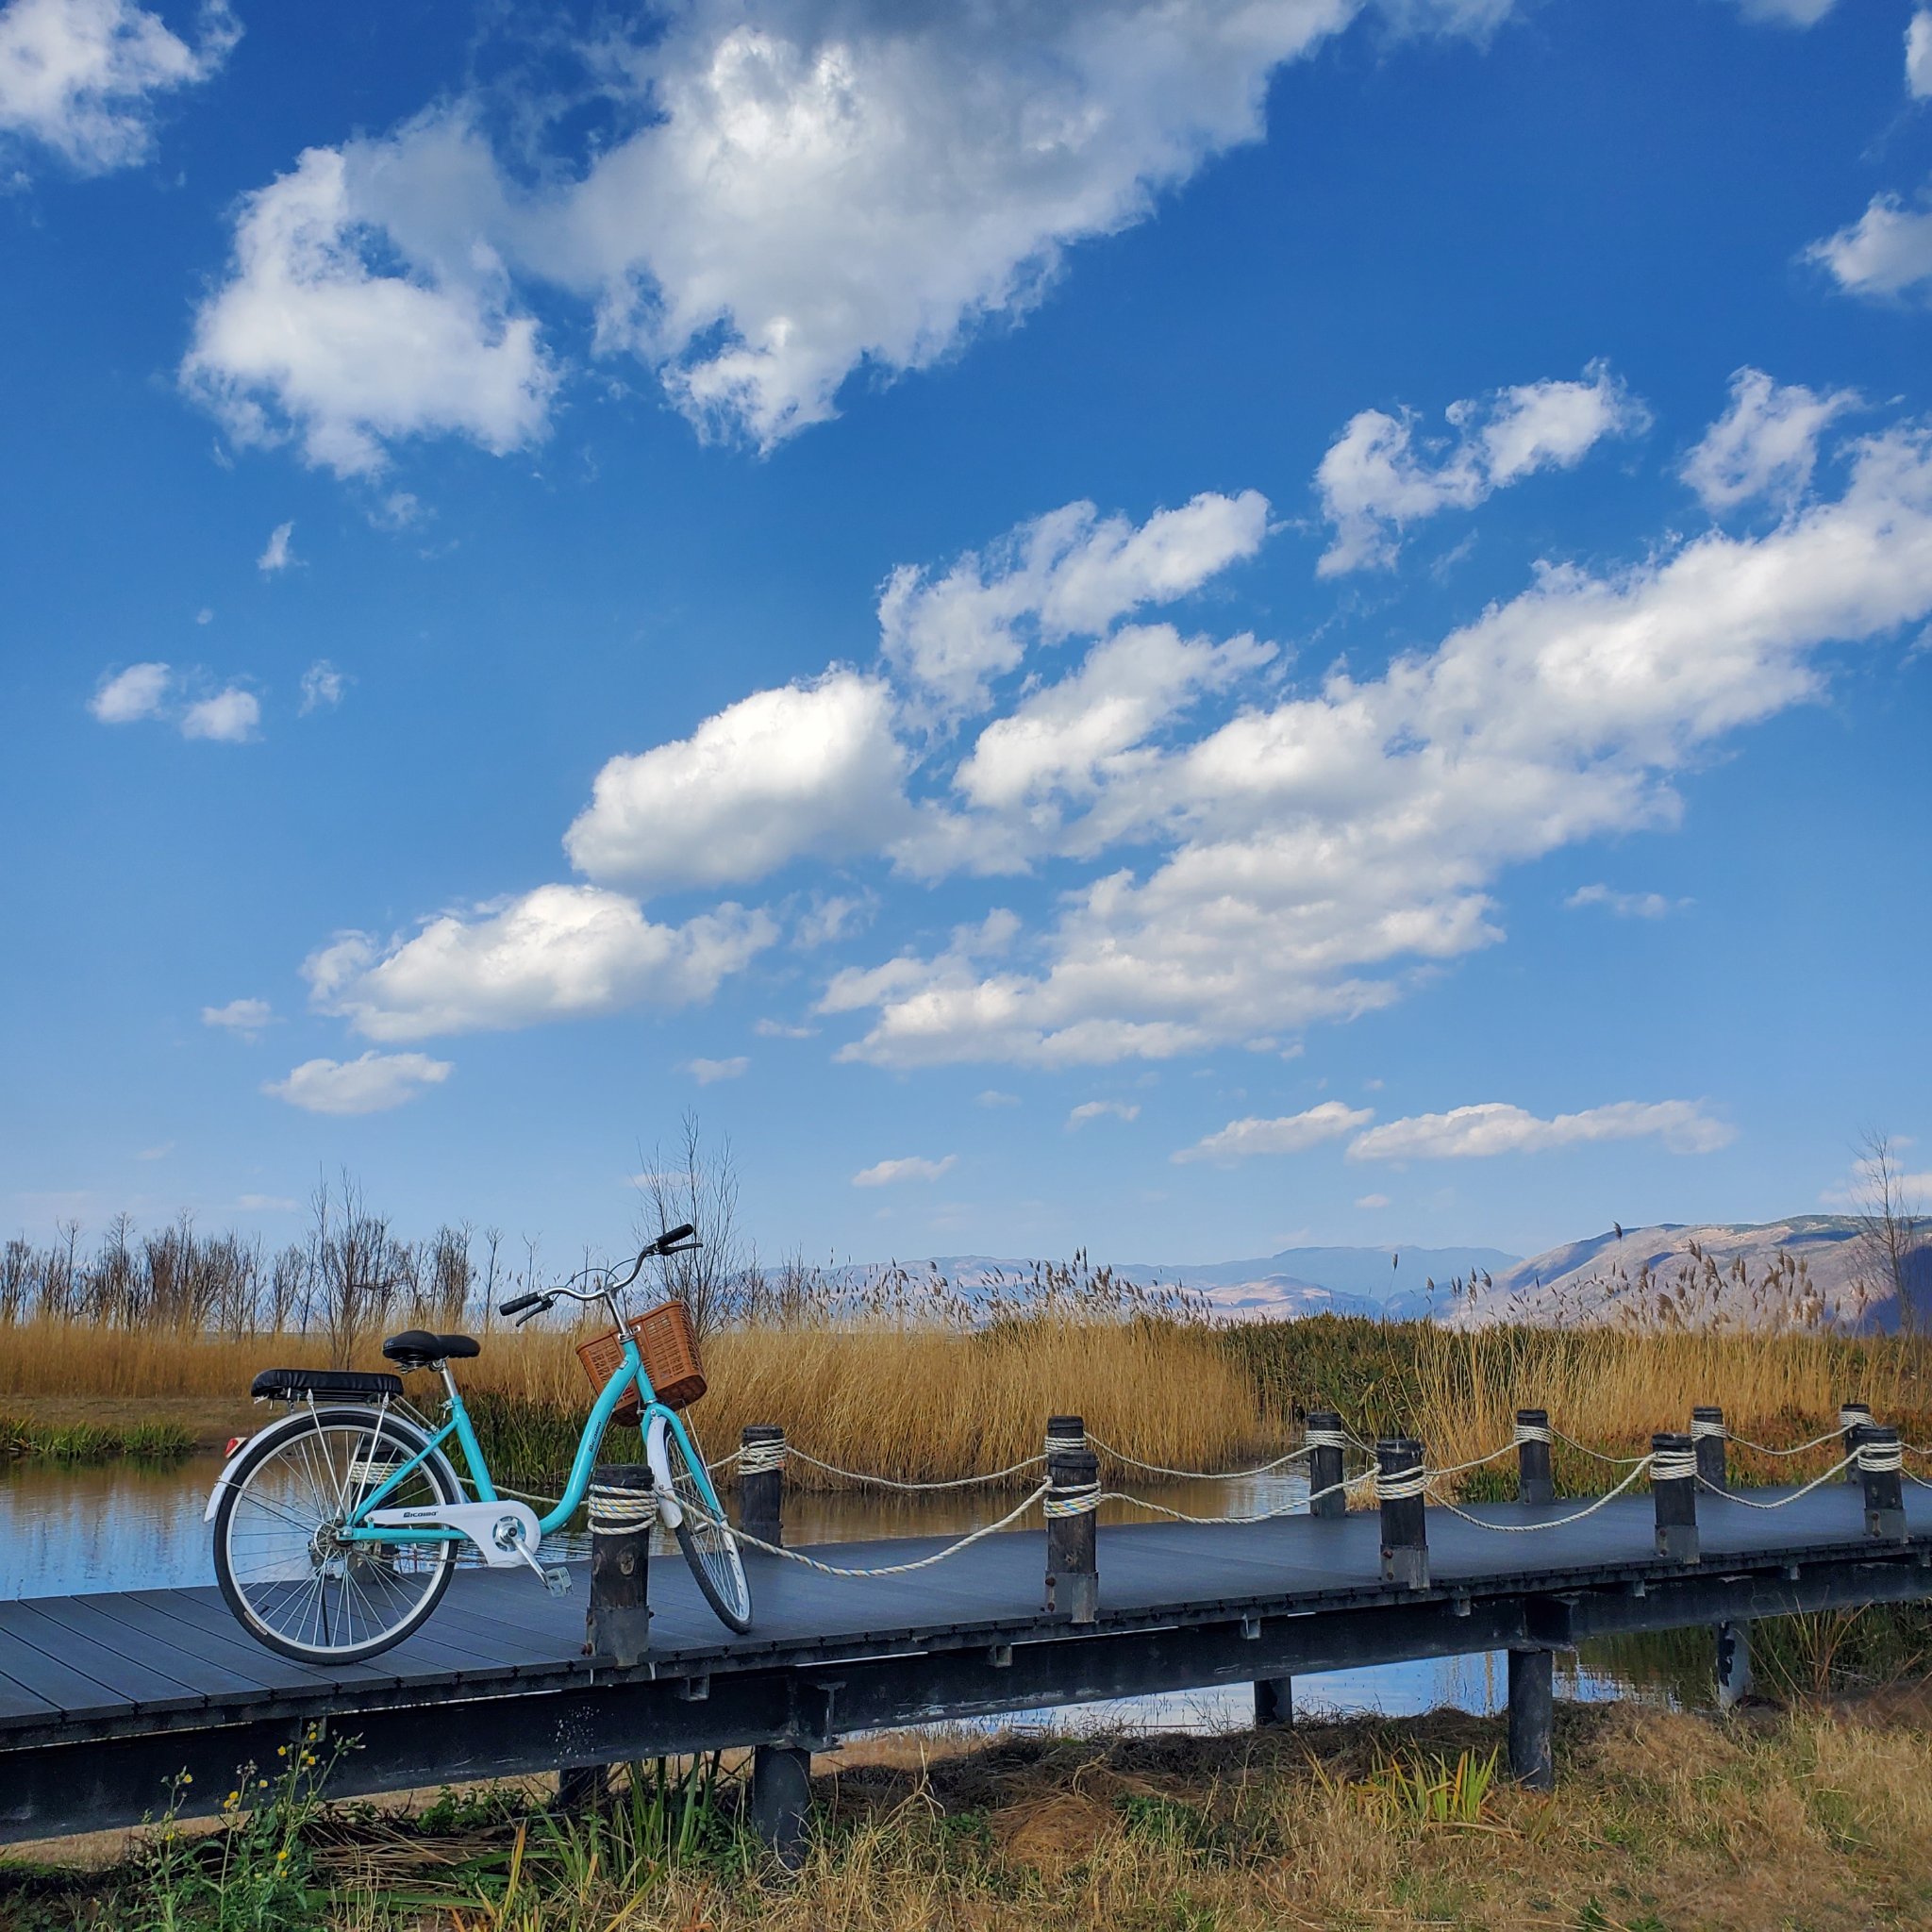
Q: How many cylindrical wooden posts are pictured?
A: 12